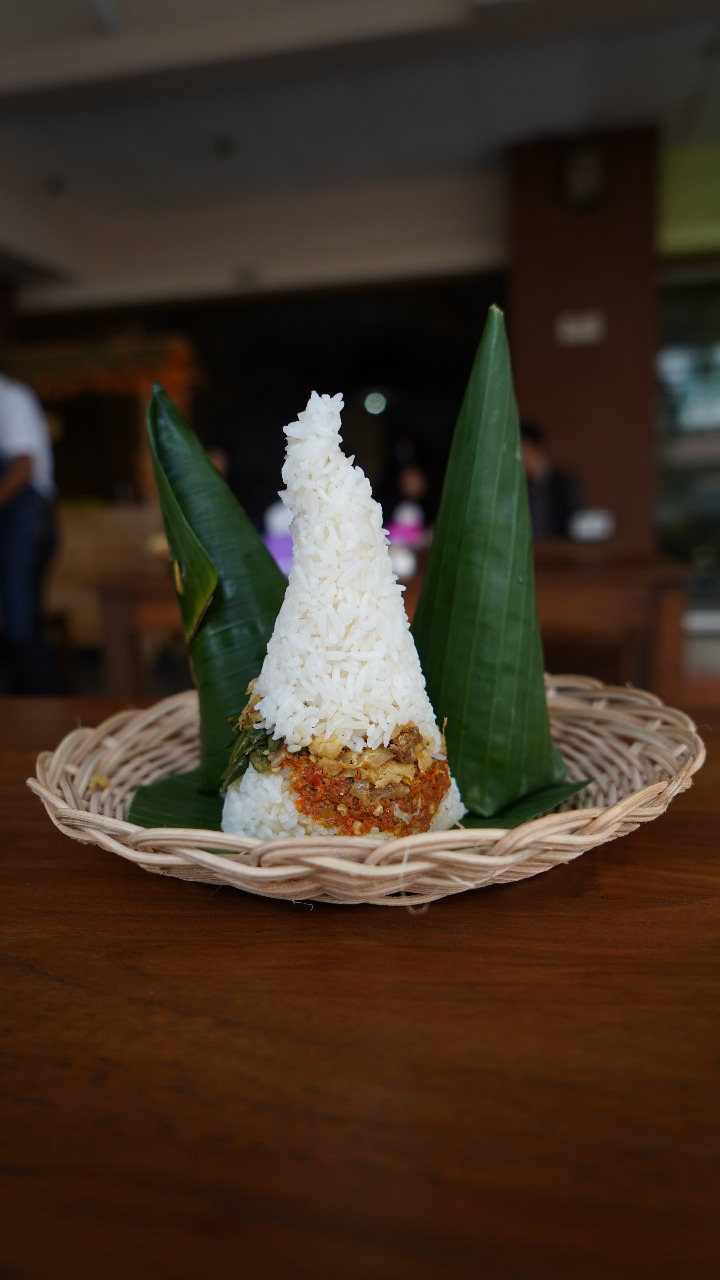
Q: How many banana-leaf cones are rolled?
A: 2